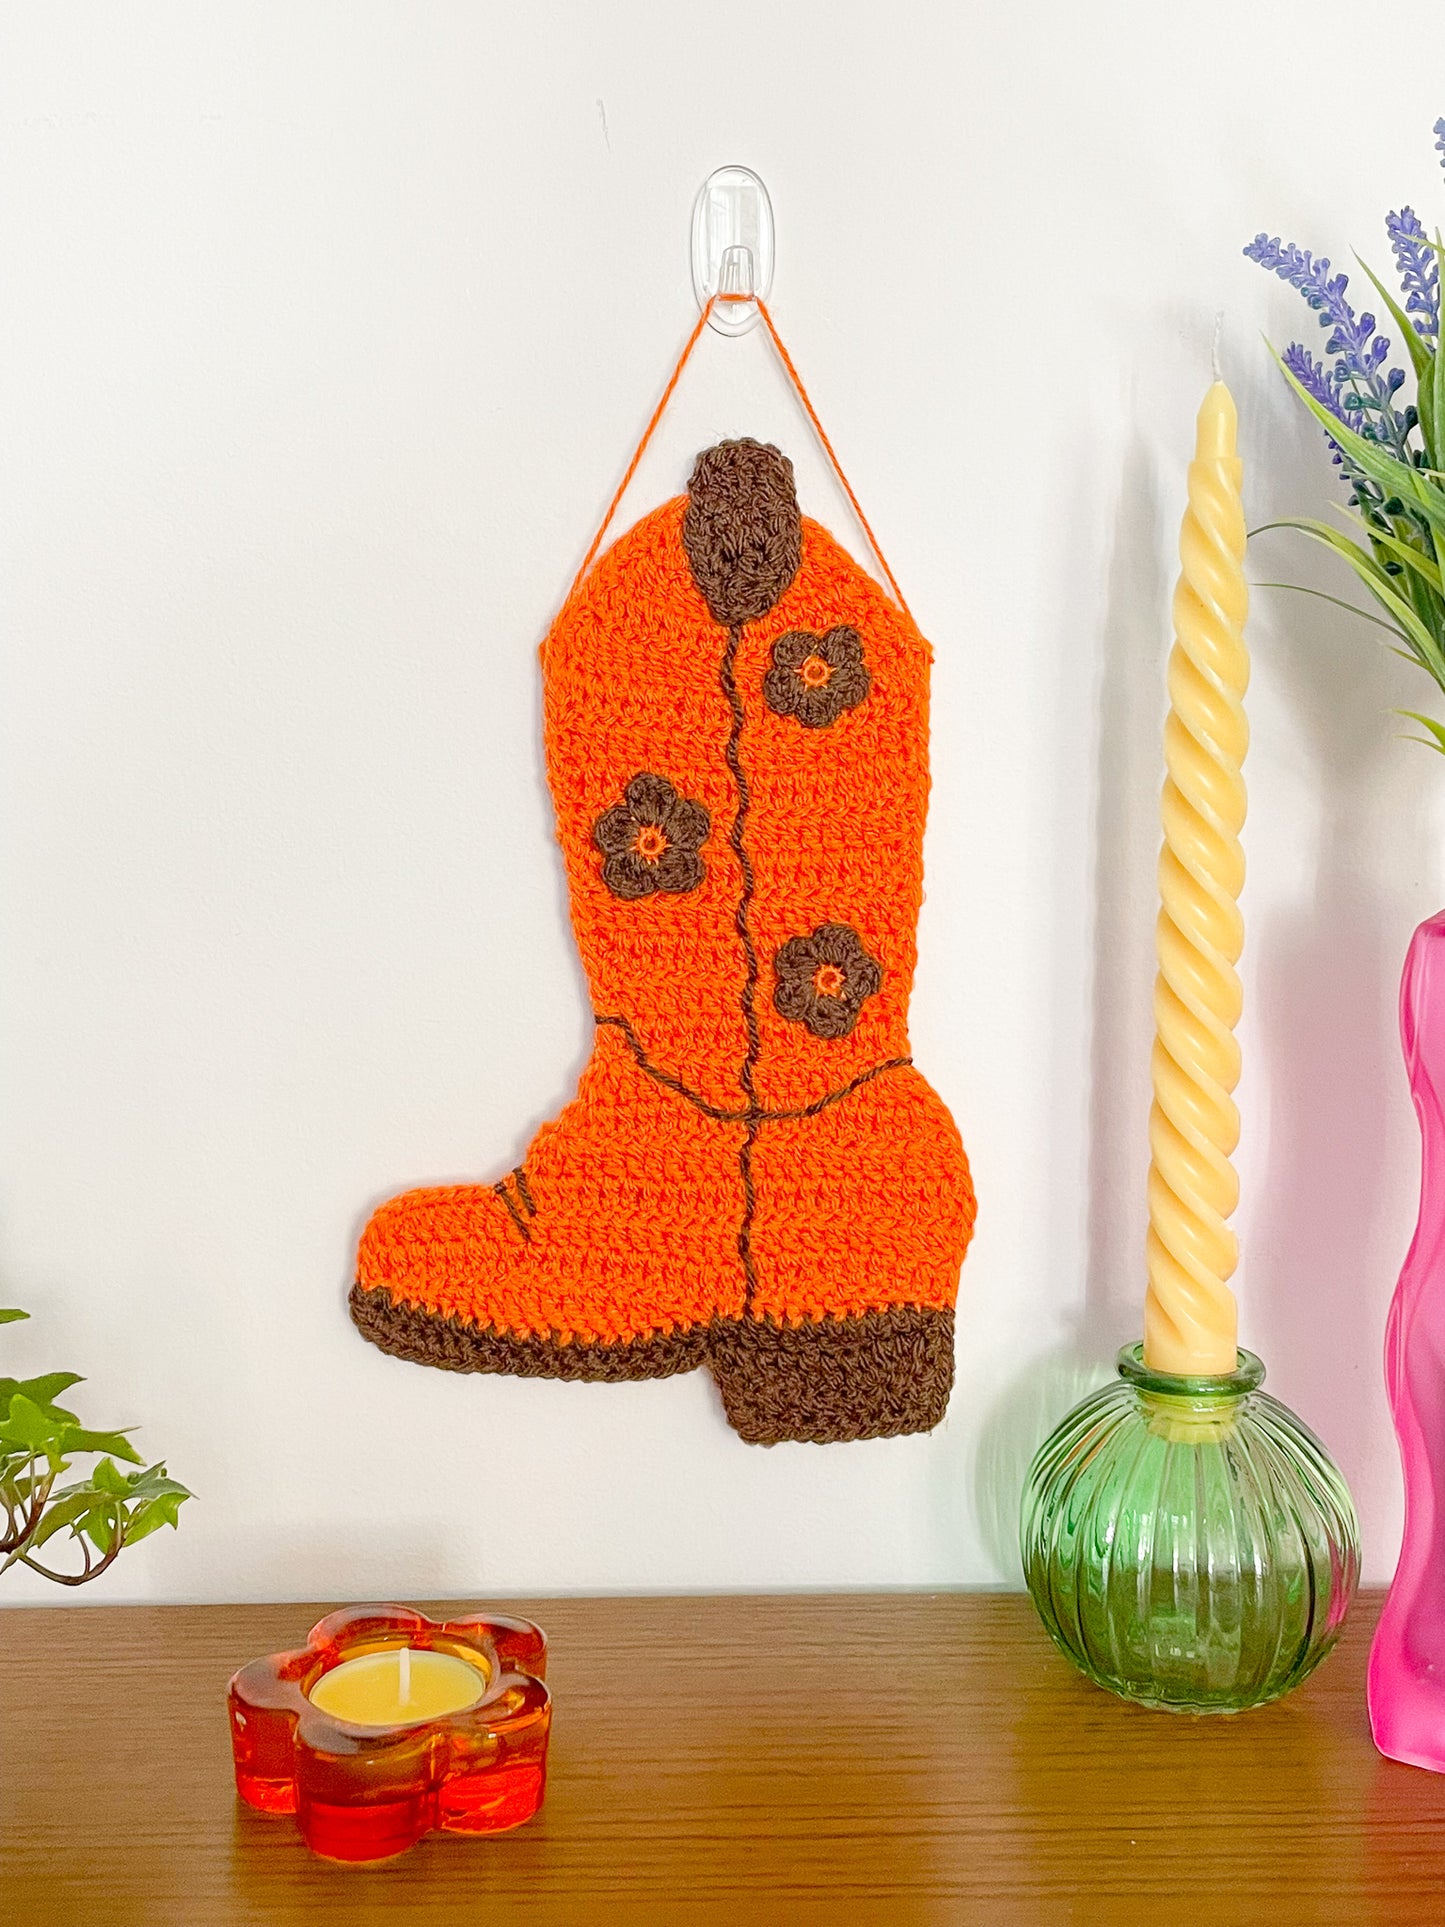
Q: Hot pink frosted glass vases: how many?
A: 1